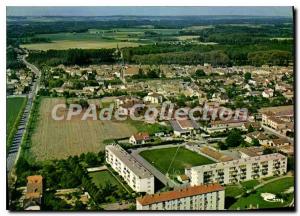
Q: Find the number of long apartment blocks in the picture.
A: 3